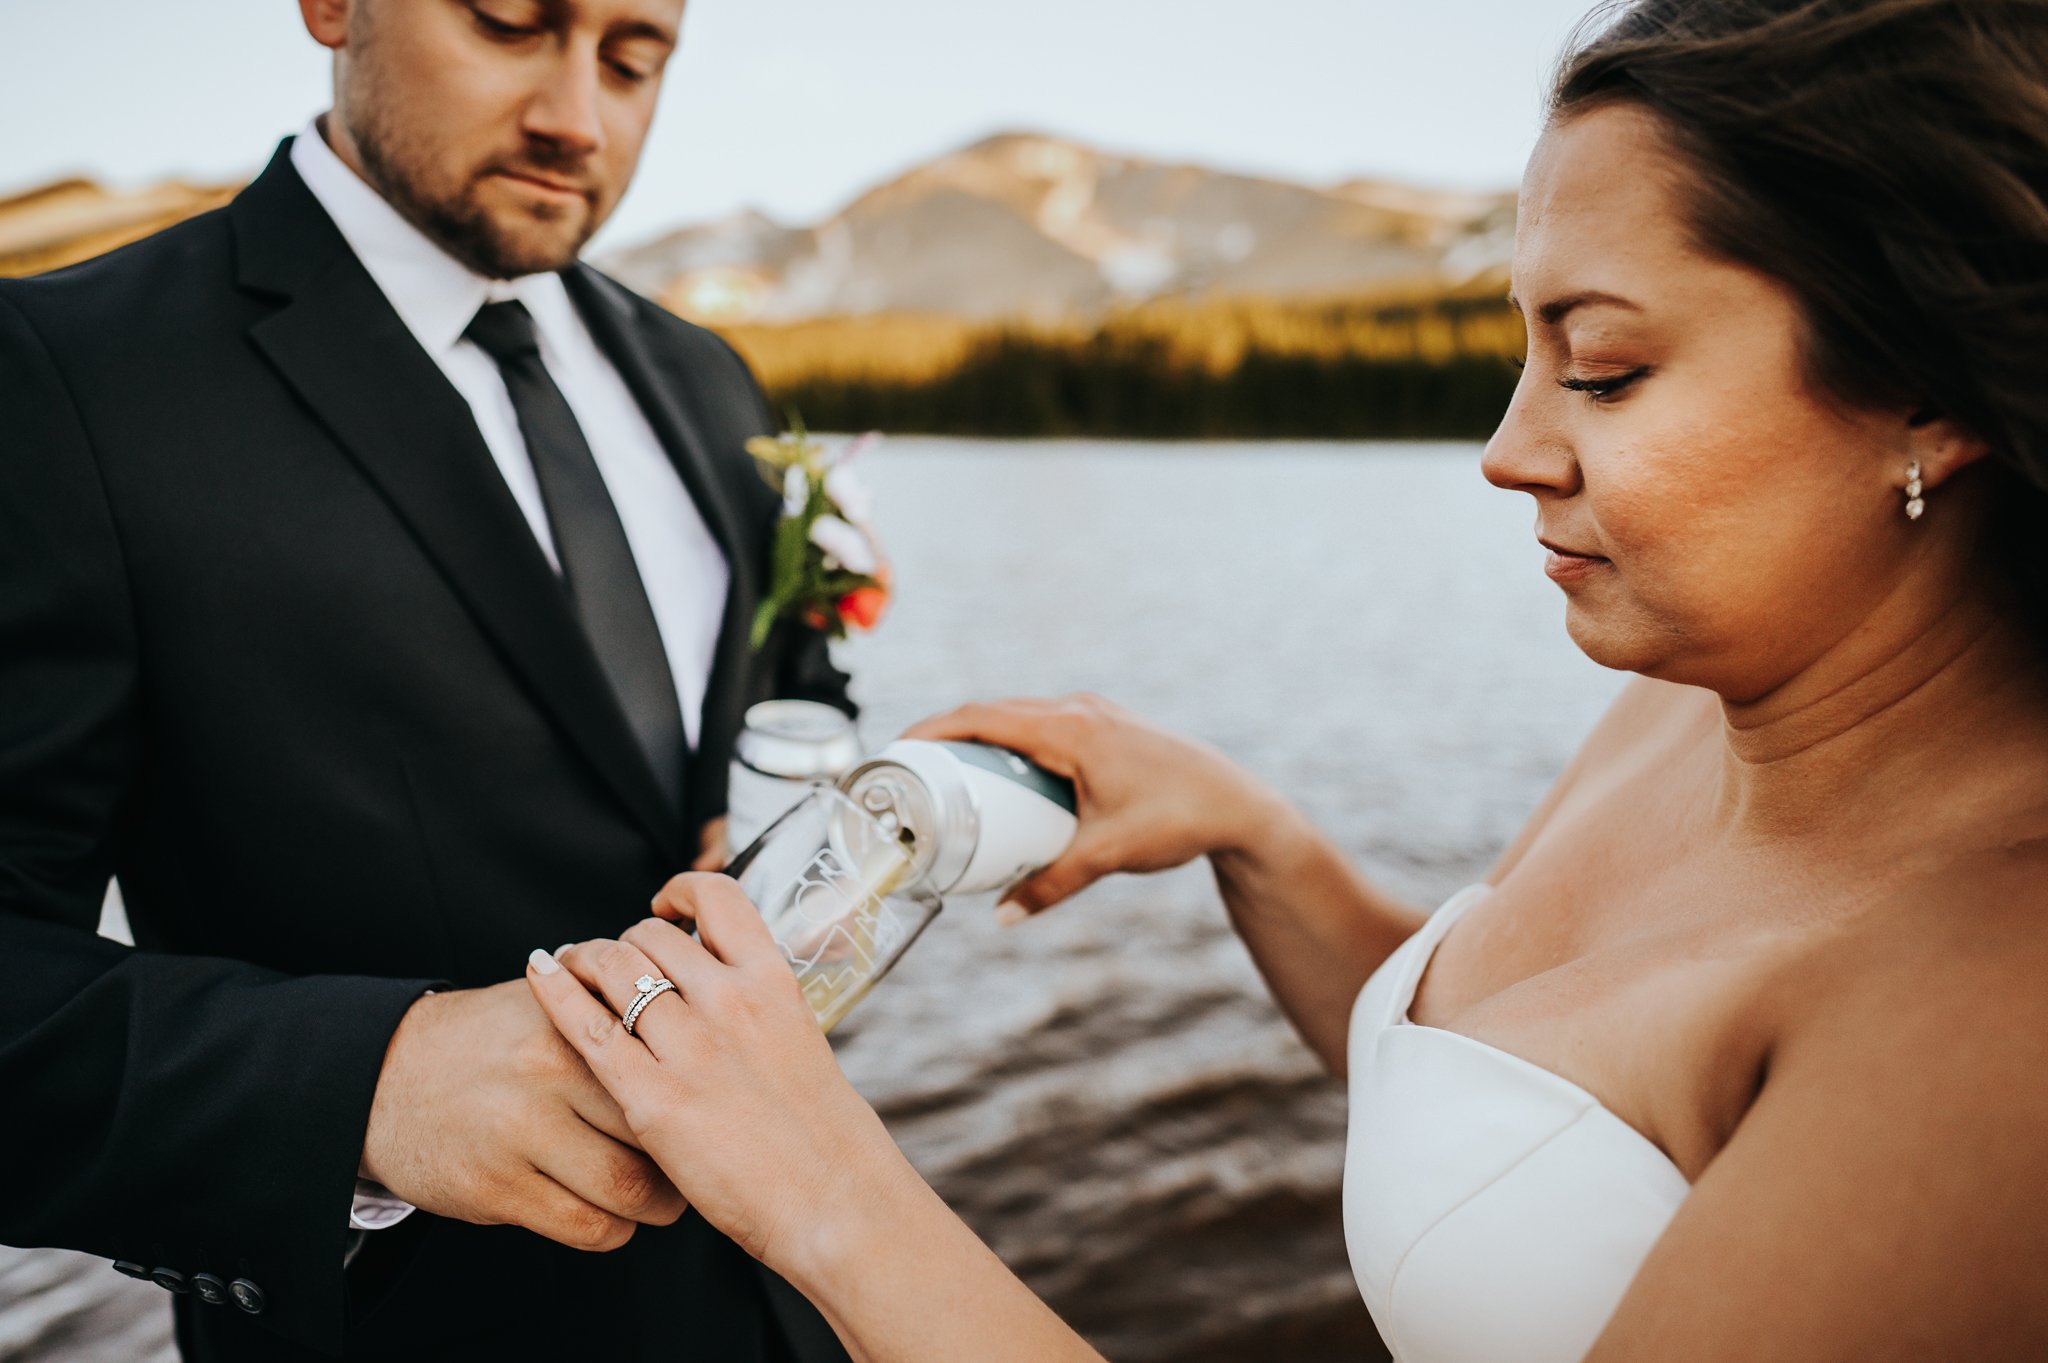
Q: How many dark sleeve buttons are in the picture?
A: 4